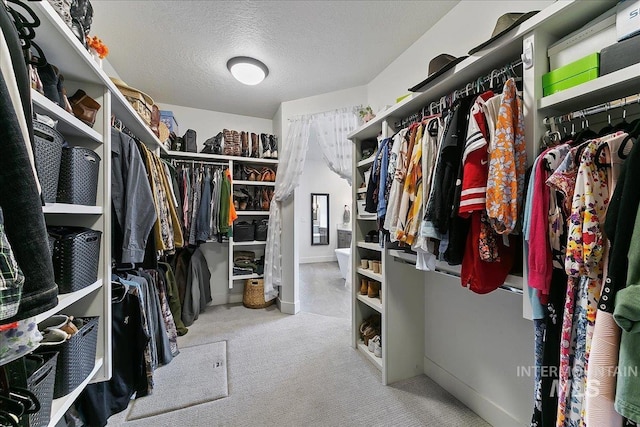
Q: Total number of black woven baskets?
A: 5